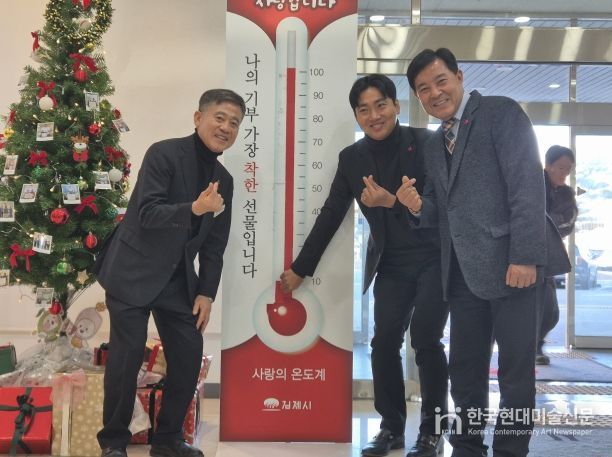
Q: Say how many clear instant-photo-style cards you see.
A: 11